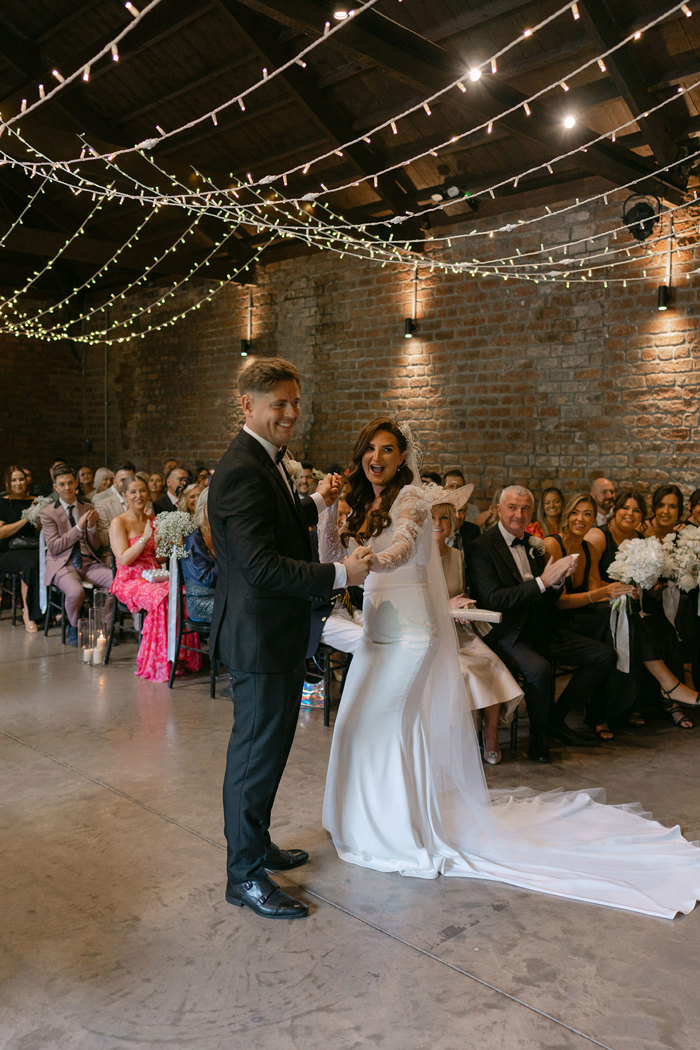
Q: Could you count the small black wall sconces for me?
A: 3